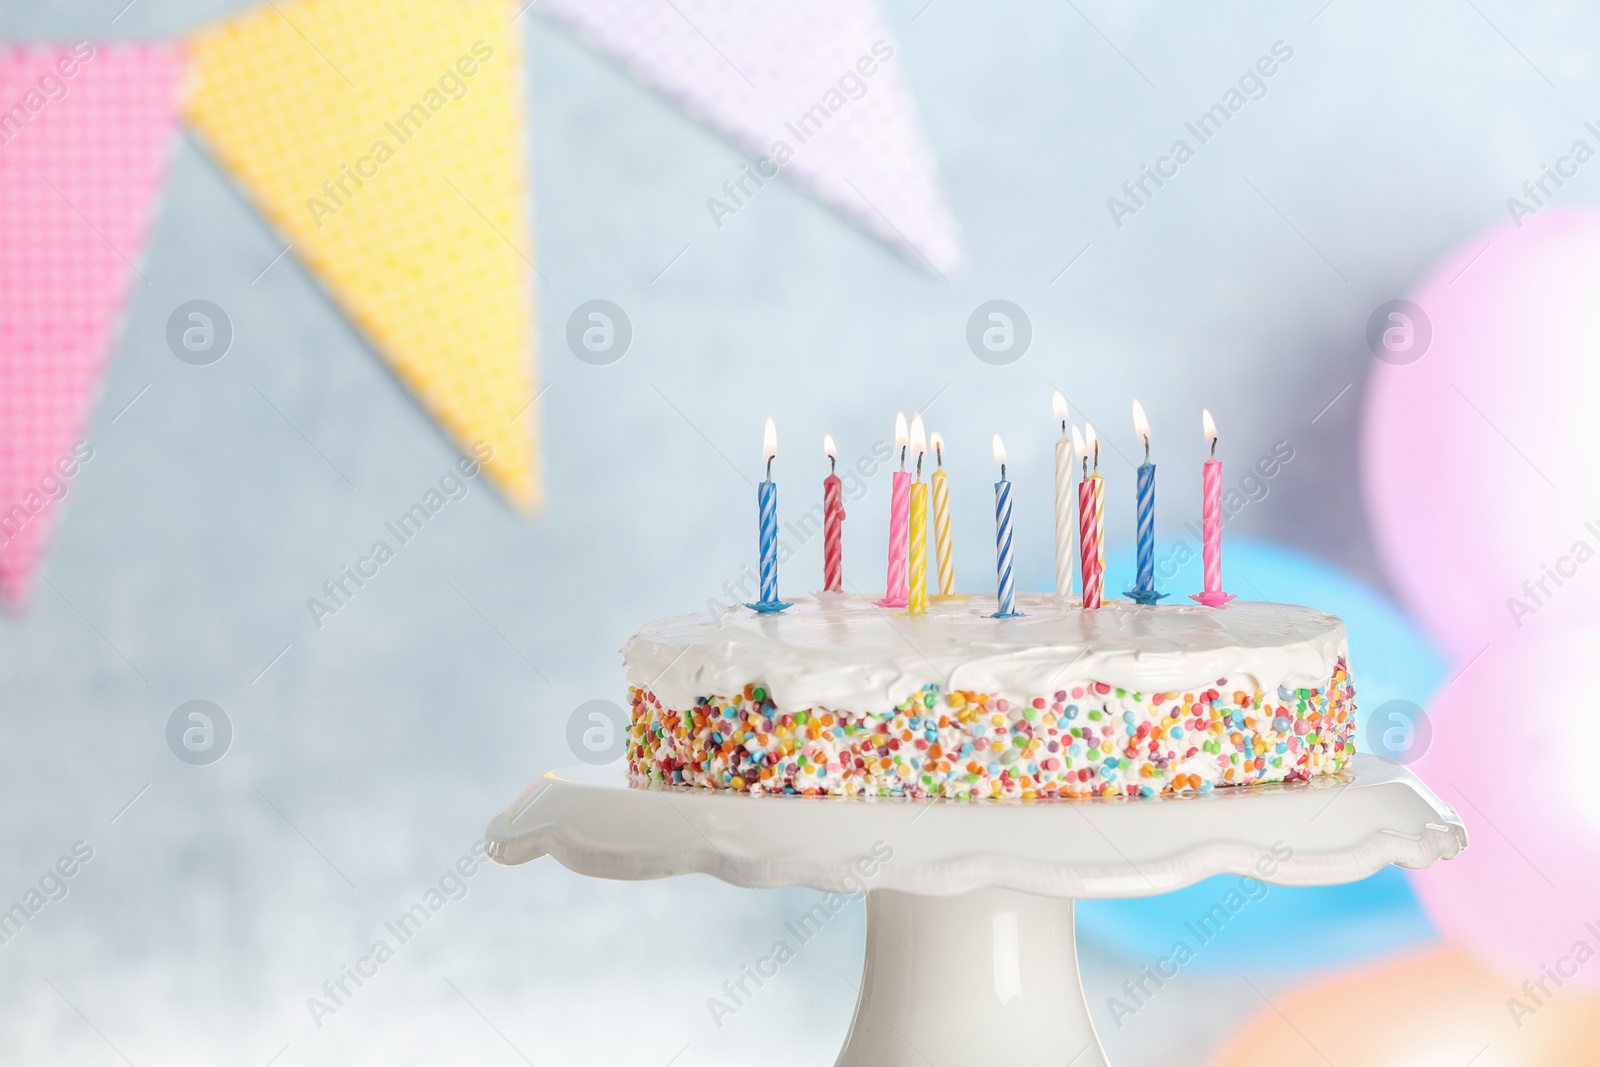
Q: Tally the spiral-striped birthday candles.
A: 11